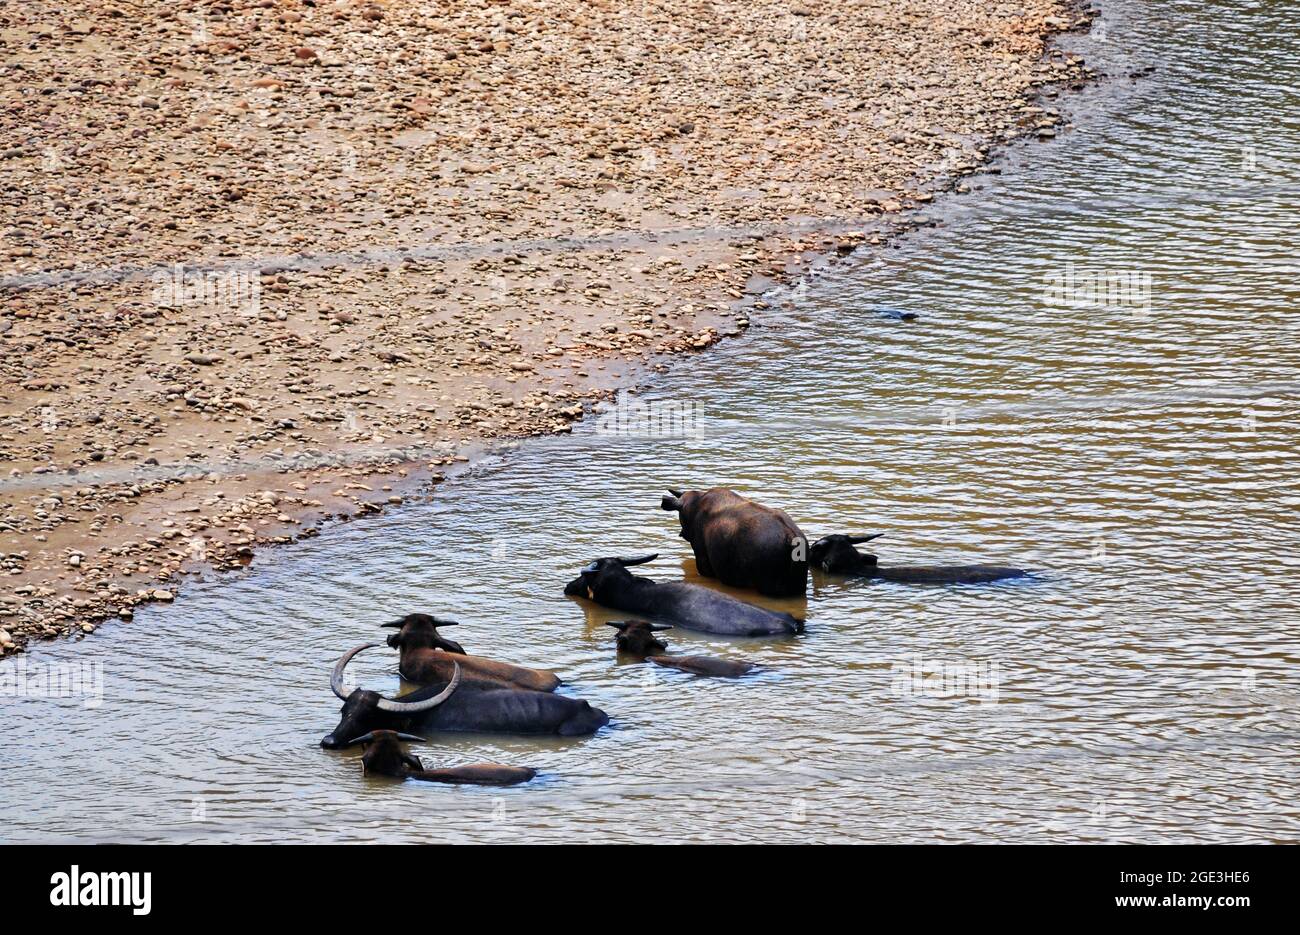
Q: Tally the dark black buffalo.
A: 3